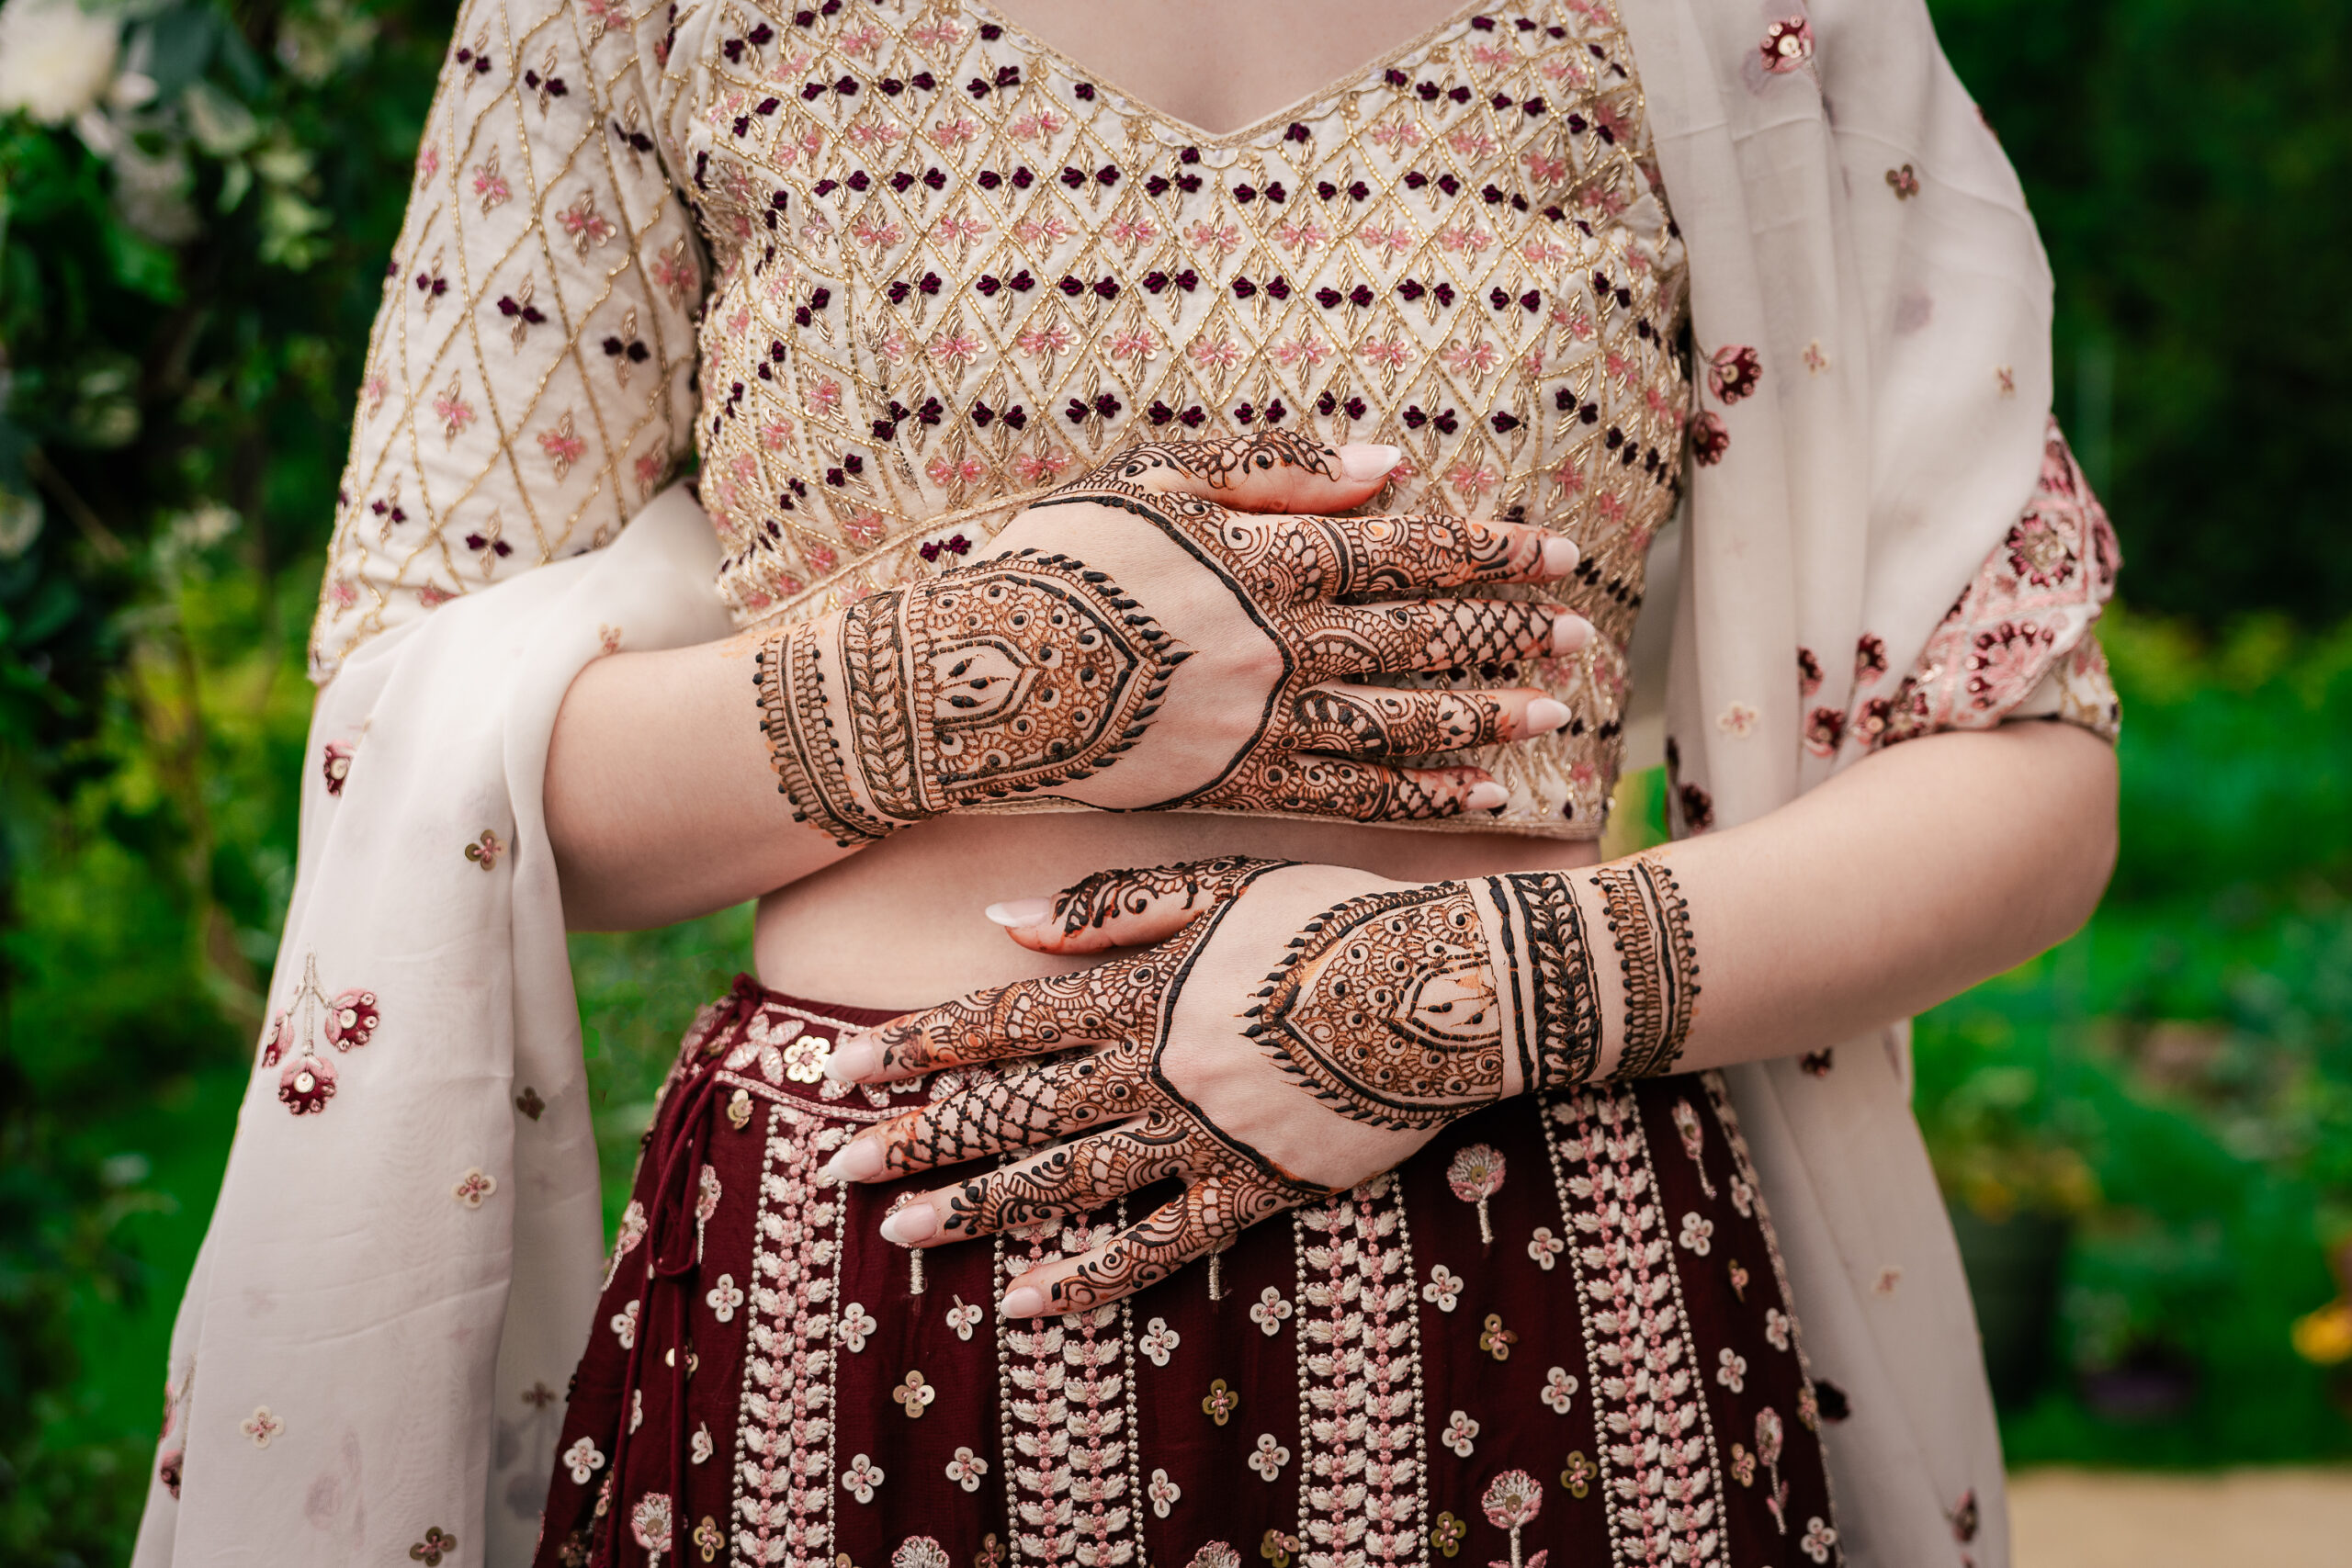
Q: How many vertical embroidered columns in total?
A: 4